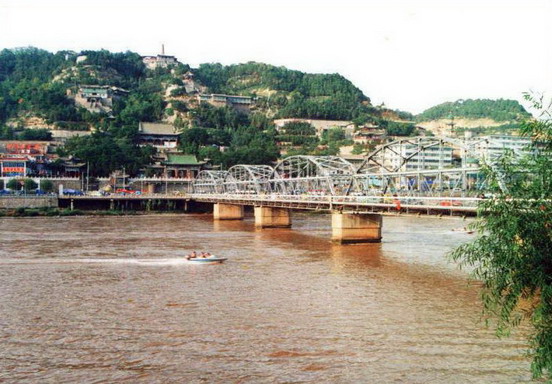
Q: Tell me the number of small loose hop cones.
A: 0